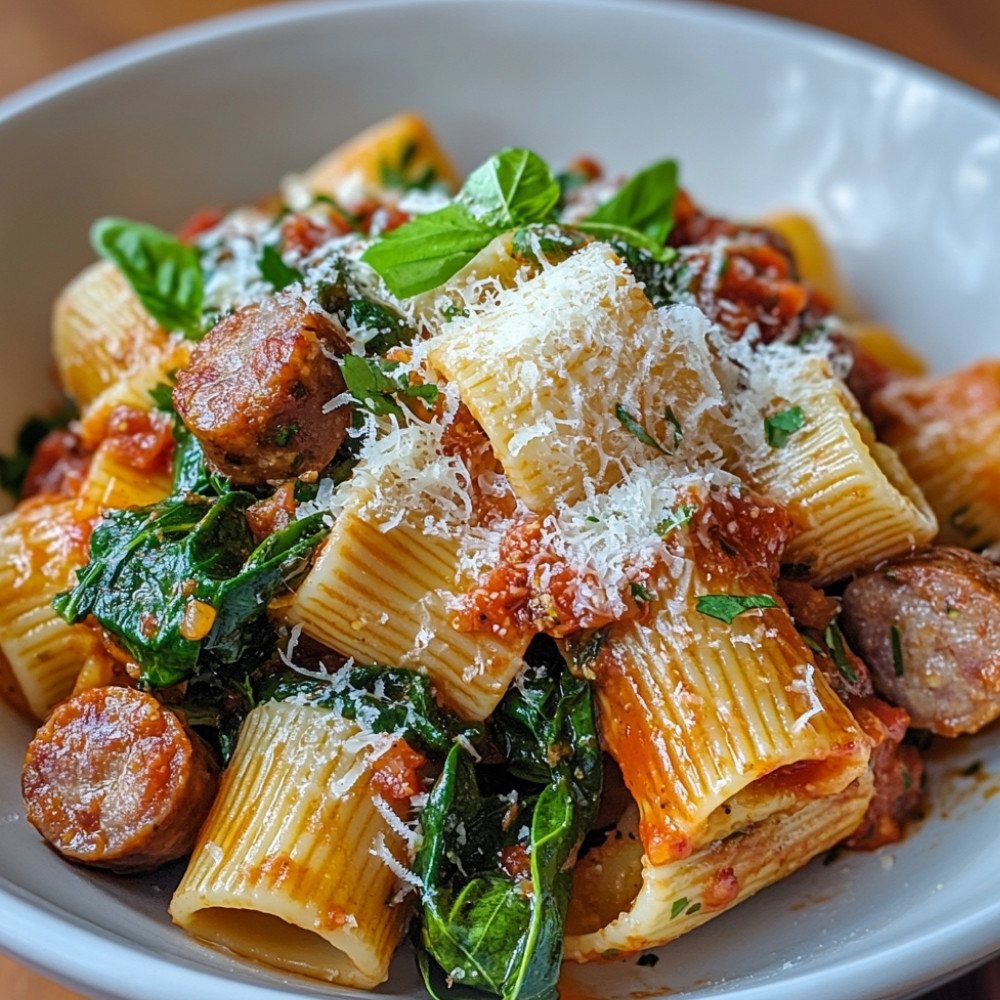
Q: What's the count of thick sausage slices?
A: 3